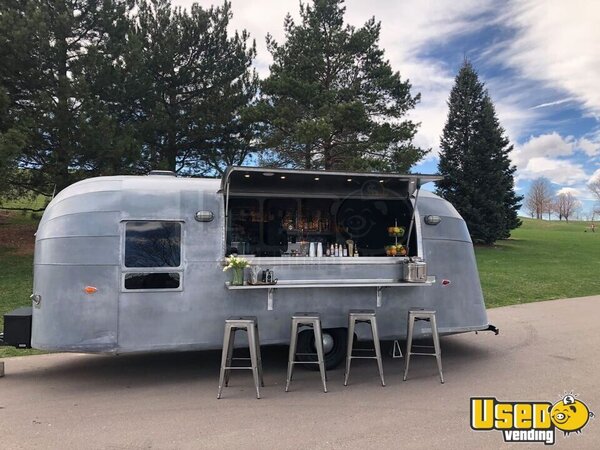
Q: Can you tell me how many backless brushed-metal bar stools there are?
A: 4